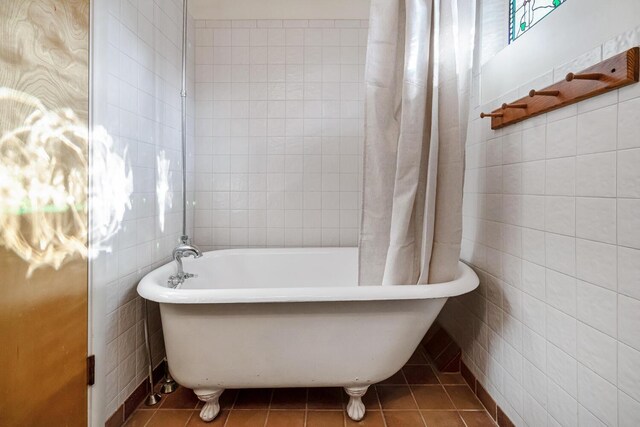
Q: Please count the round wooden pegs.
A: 4